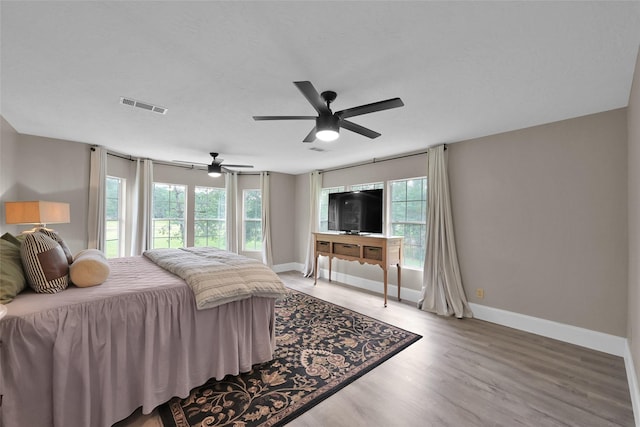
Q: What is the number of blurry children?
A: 0